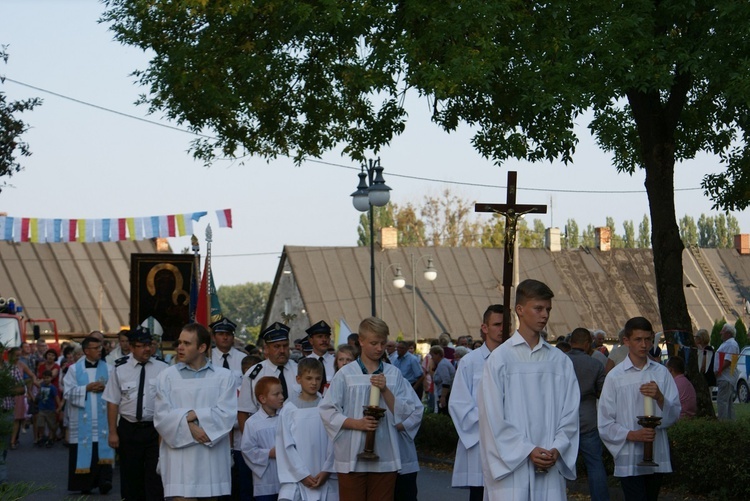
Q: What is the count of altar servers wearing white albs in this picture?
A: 8